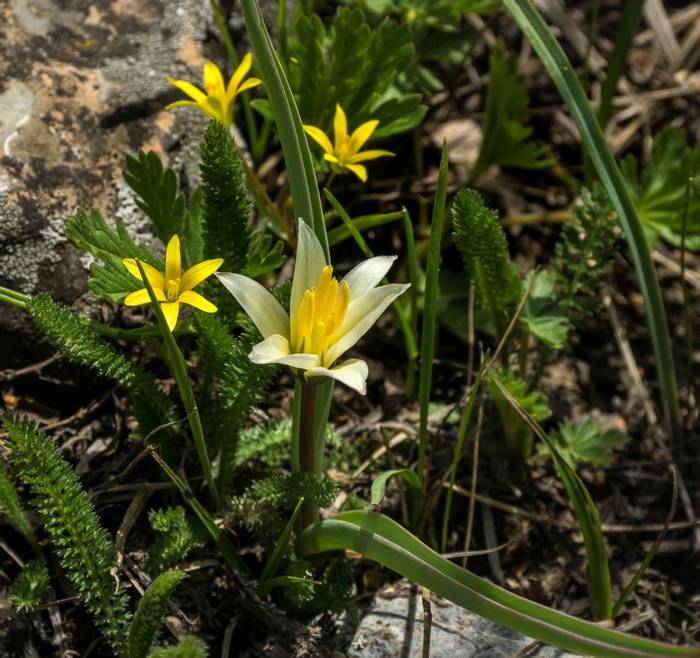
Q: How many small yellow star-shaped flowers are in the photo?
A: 3